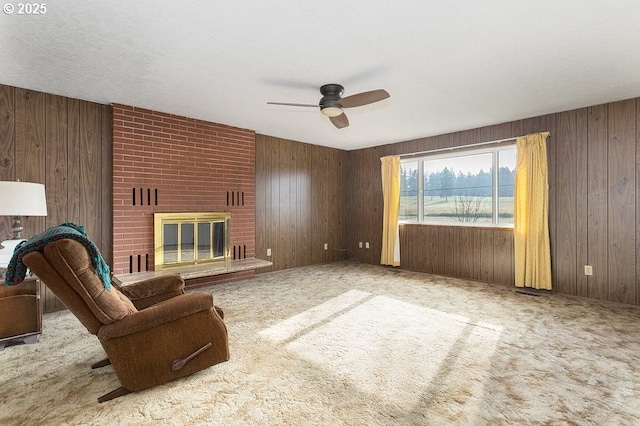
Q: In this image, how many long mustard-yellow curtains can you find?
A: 2